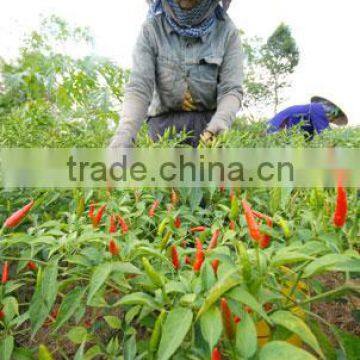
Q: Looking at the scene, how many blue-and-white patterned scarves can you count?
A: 1